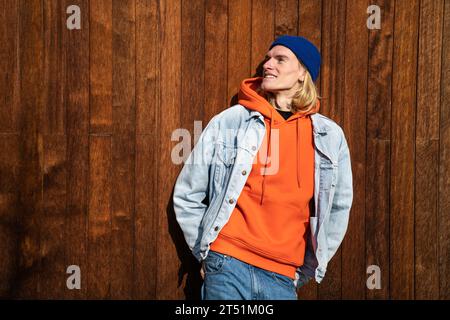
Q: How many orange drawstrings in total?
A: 2